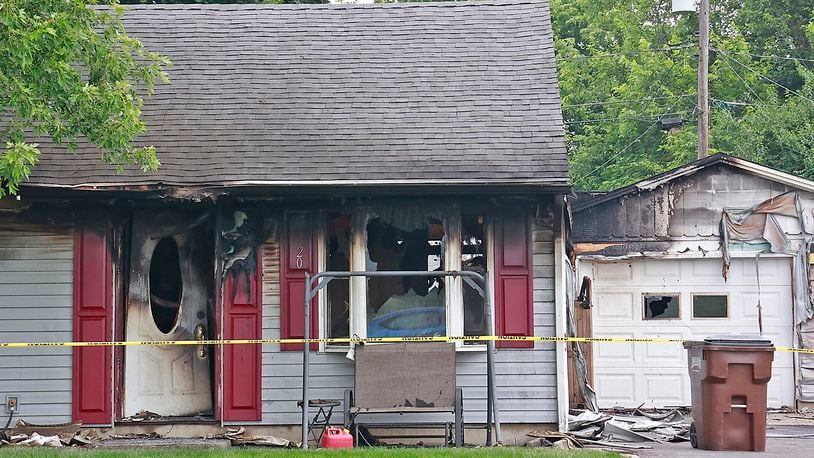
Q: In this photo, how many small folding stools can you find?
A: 1